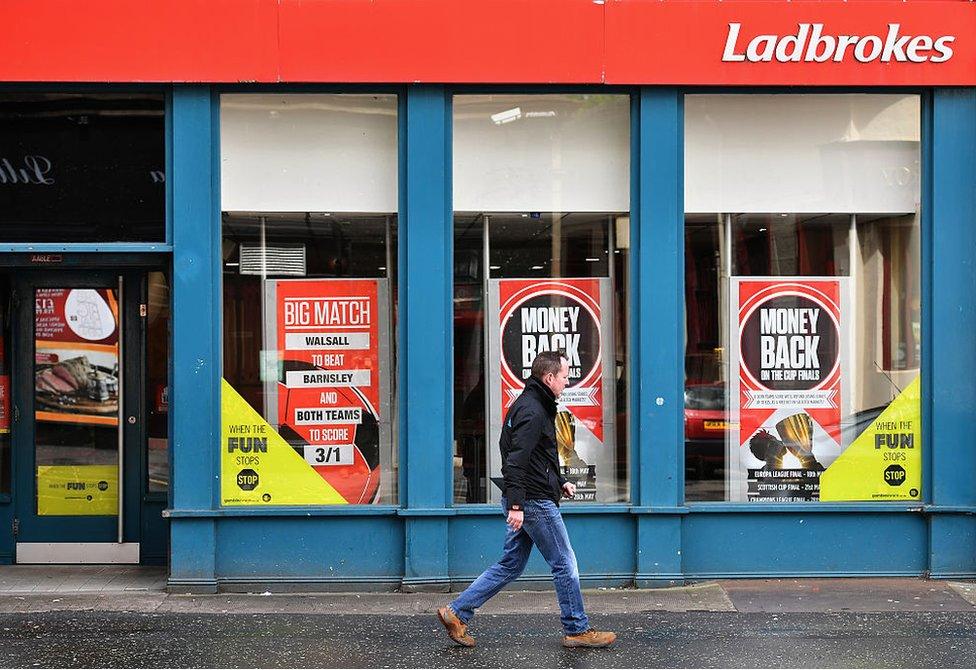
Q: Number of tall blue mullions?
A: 4